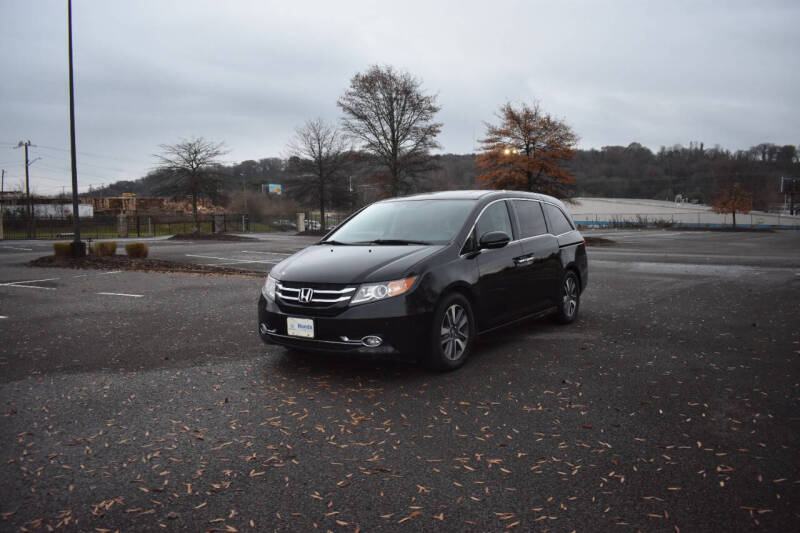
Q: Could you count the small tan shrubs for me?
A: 3